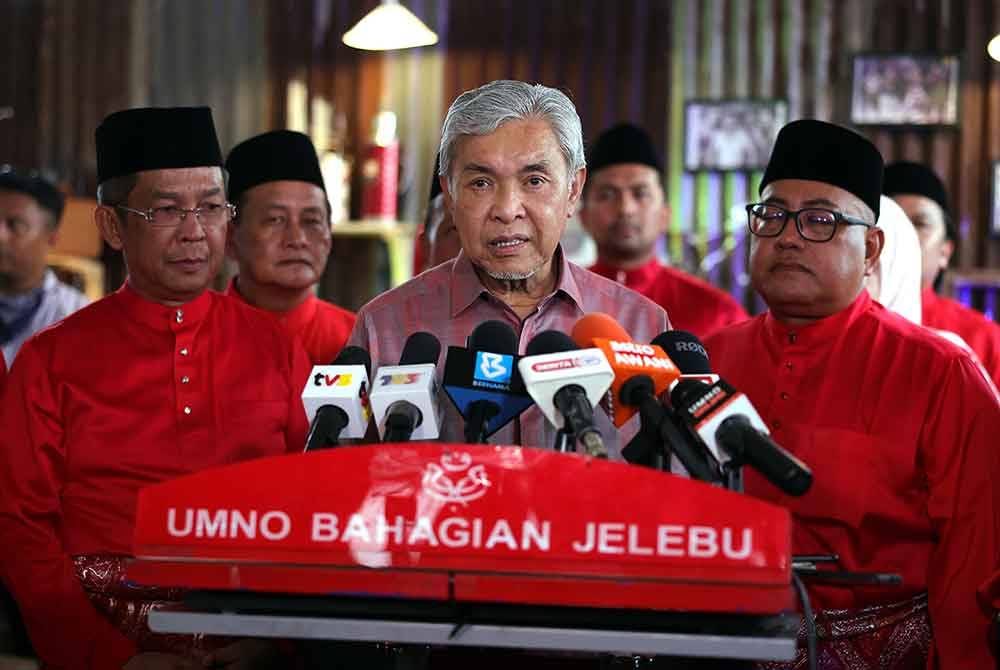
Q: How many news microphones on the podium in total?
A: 7